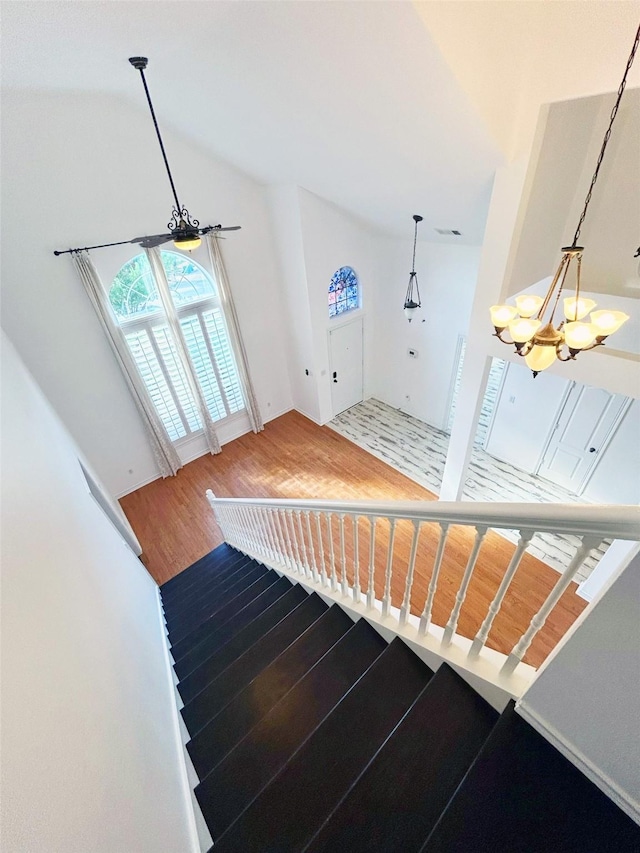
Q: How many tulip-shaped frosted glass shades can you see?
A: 6